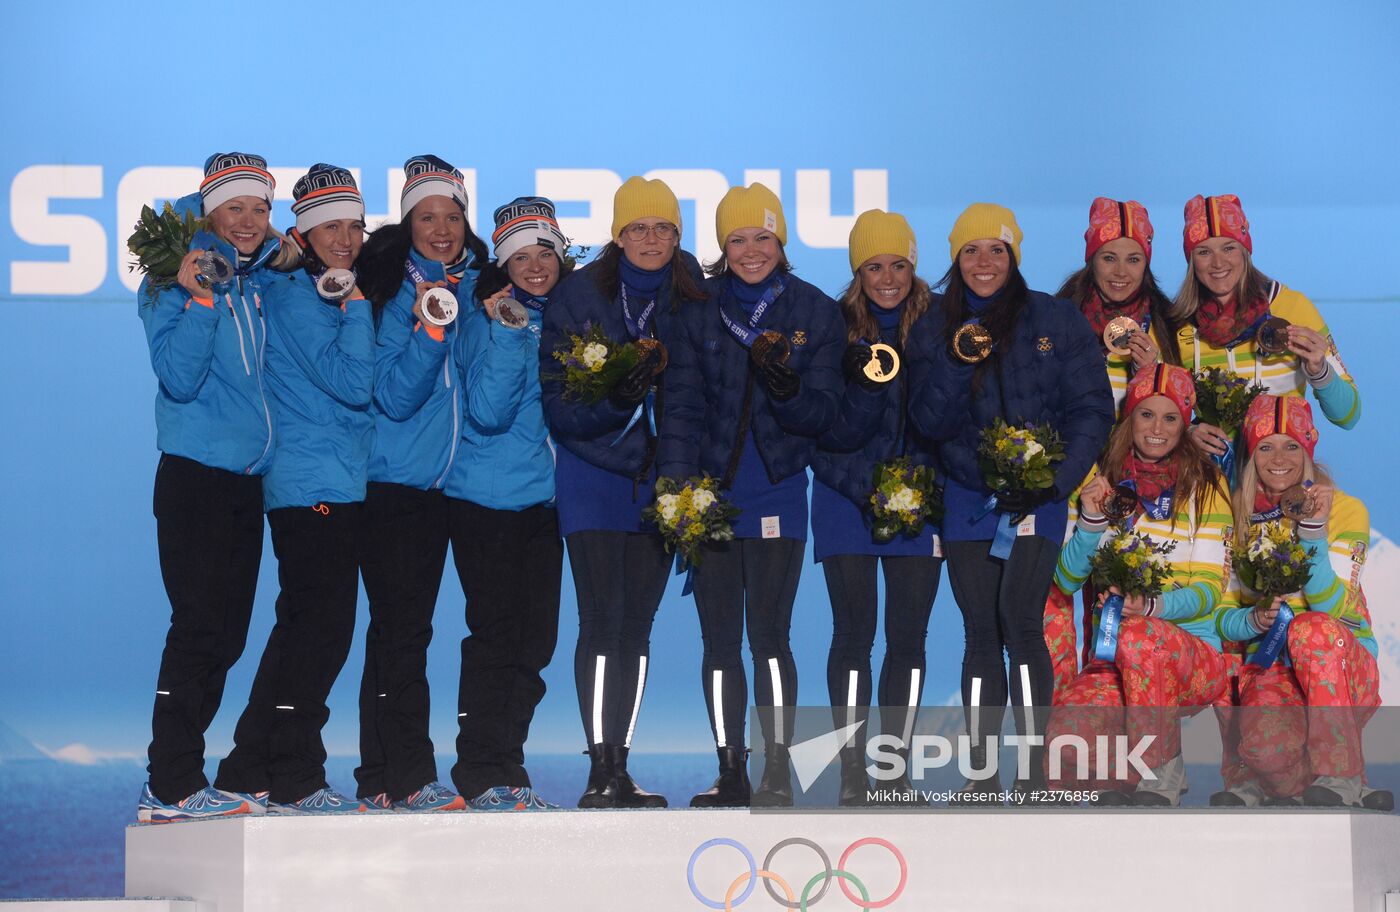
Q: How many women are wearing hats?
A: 12